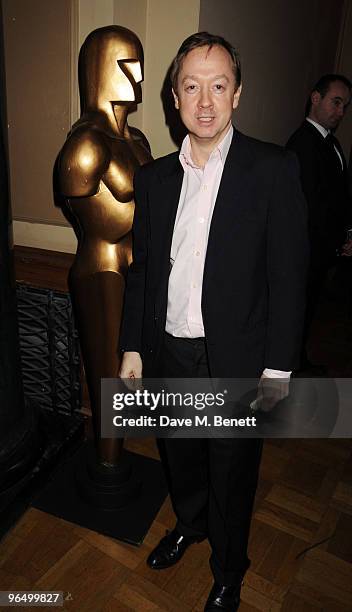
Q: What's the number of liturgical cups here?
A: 0